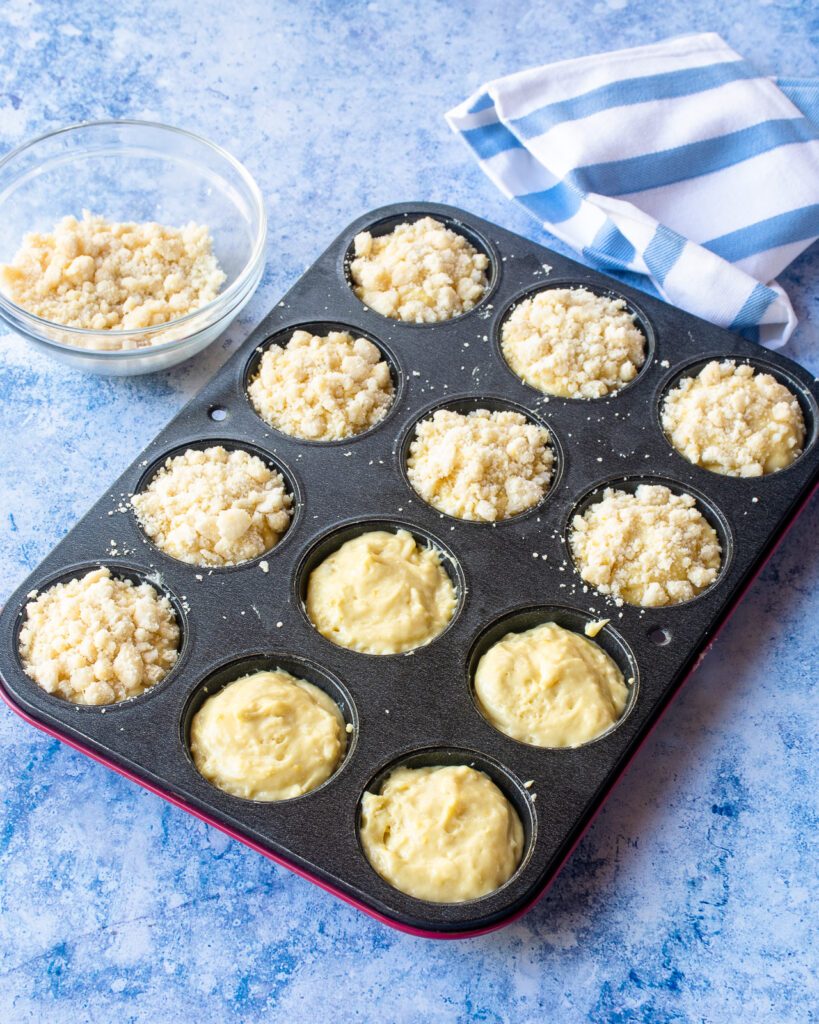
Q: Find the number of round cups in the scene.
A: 12